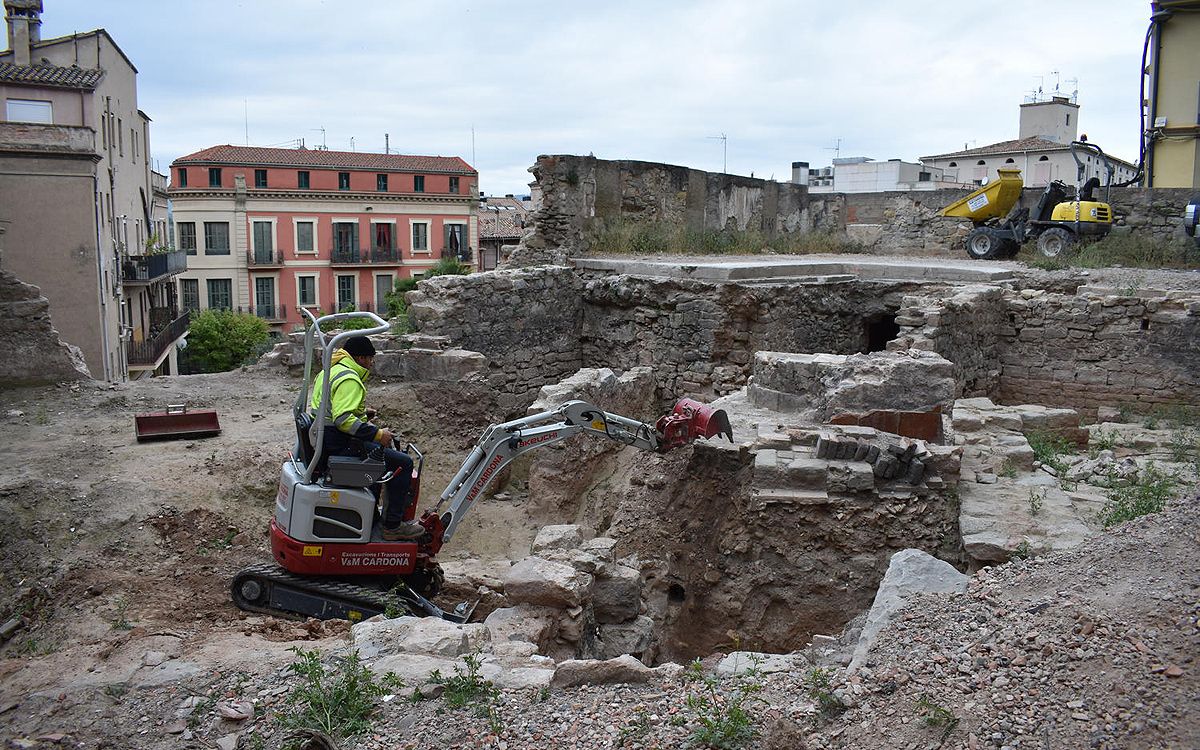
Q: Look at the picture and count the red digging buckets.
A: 2